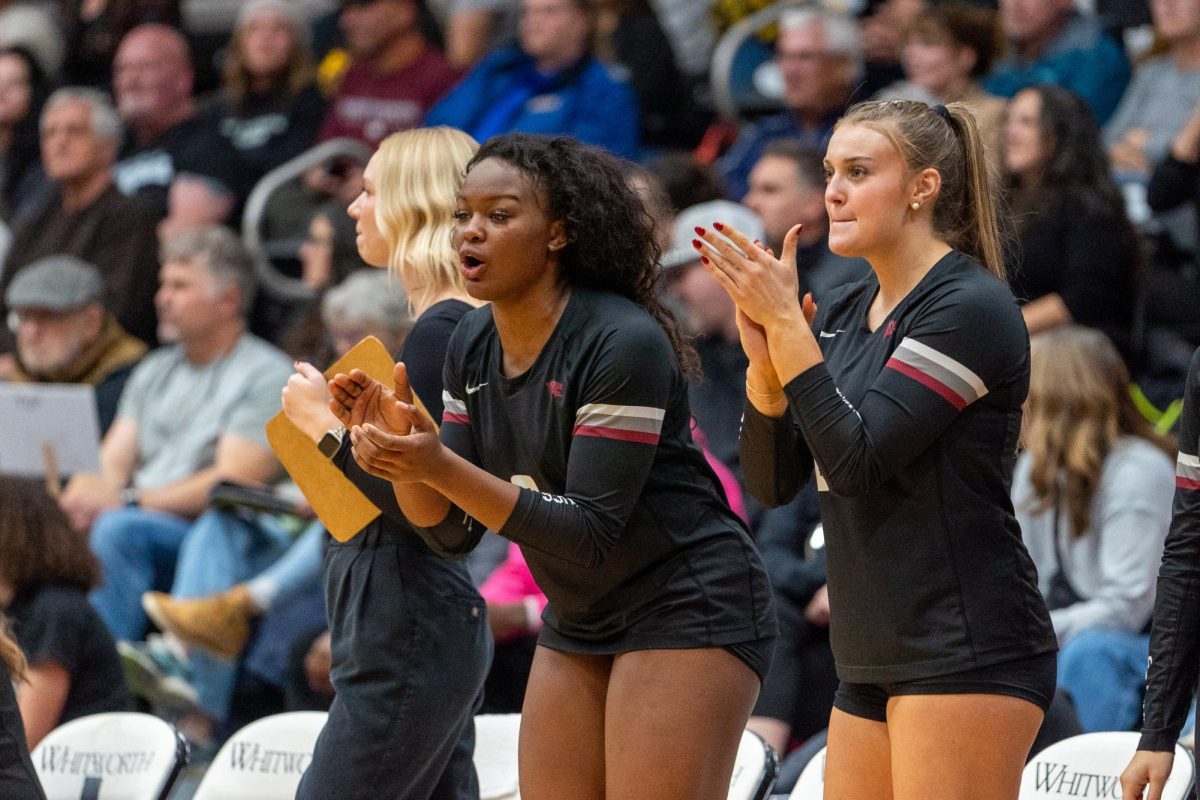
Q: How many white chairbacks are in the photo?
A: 6